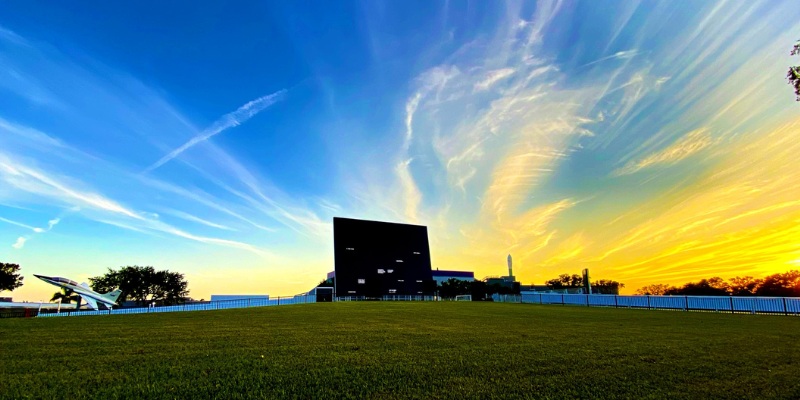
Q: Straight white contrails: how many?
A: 1